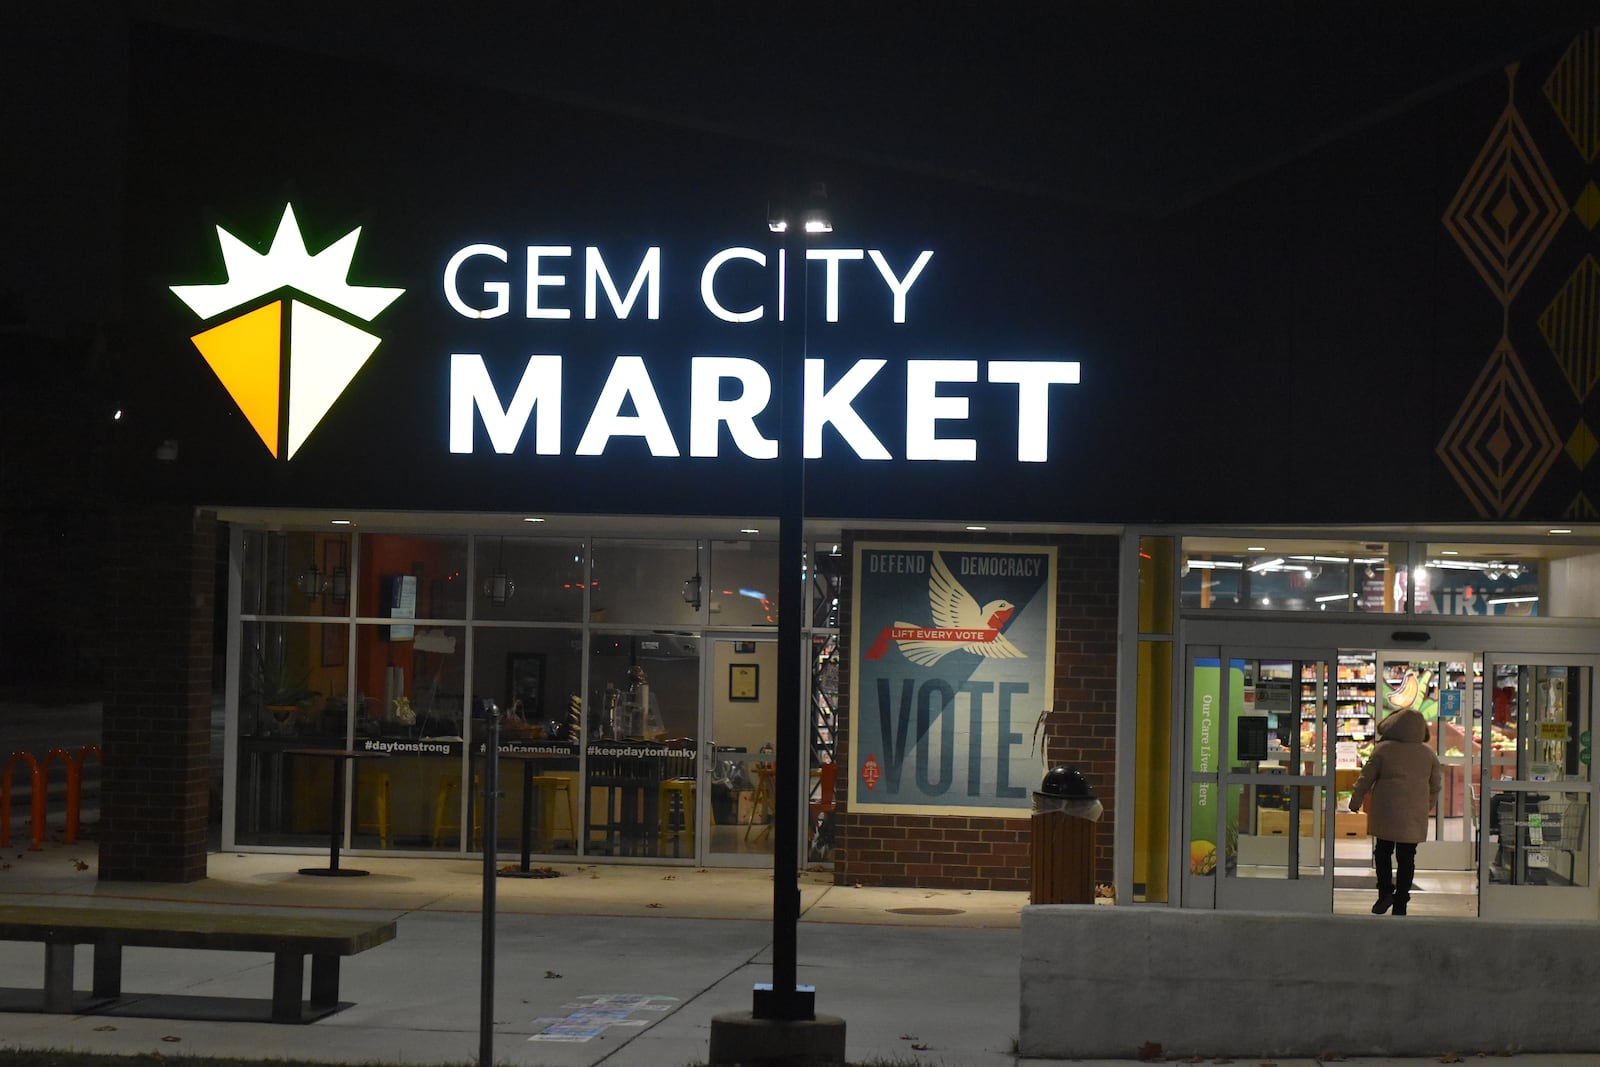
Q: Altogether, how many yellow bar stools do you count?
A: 4